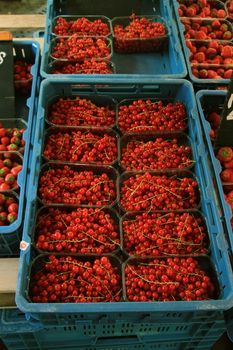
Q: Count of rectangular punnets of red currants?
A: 14